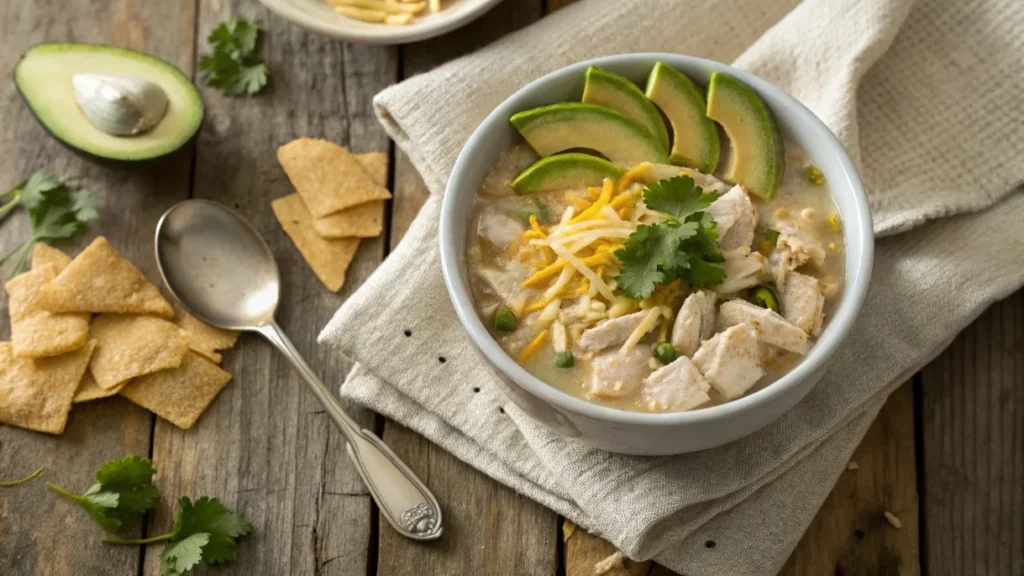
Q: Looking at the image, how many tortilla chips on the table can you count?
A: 11